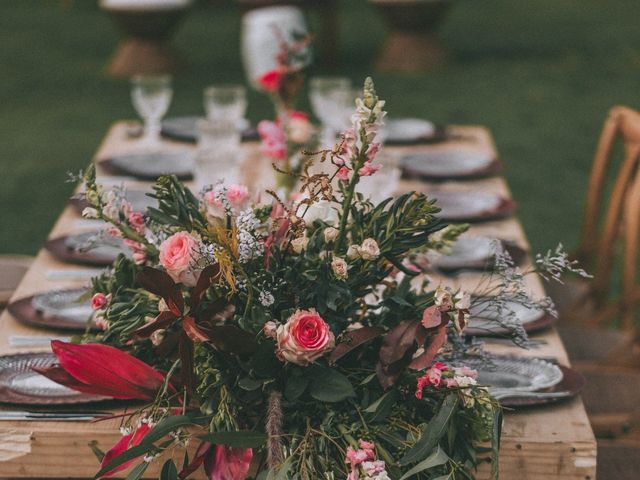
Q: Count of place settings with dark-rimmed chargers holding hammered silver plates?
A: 12